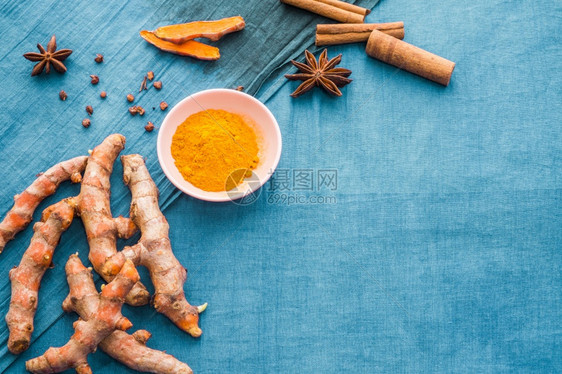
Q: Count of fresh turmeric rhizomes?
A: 6